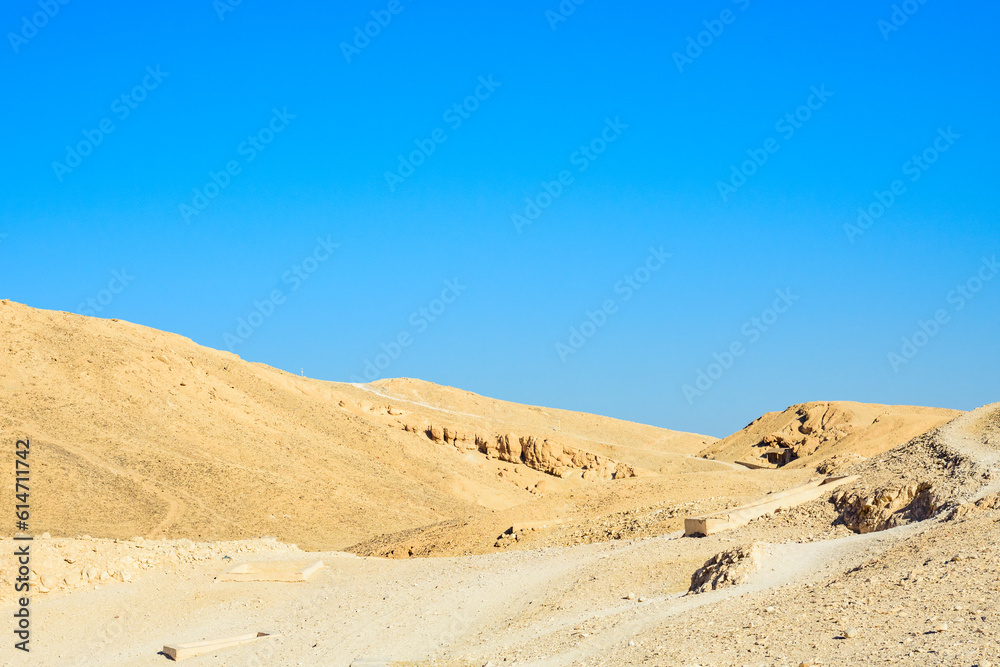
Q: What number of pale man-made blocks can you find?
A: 3